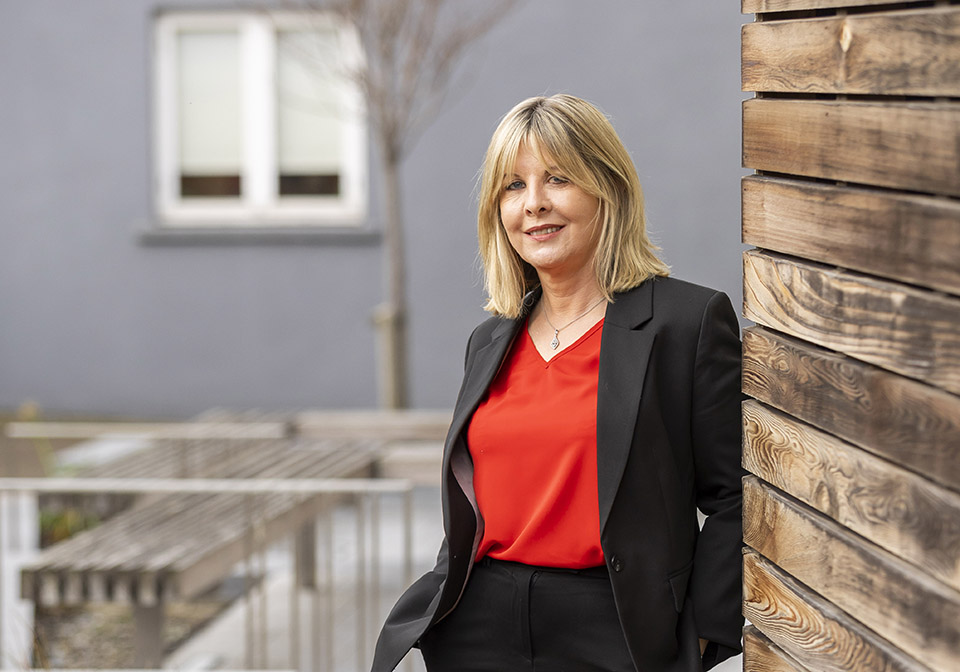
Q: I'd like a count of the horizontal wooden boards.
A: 10